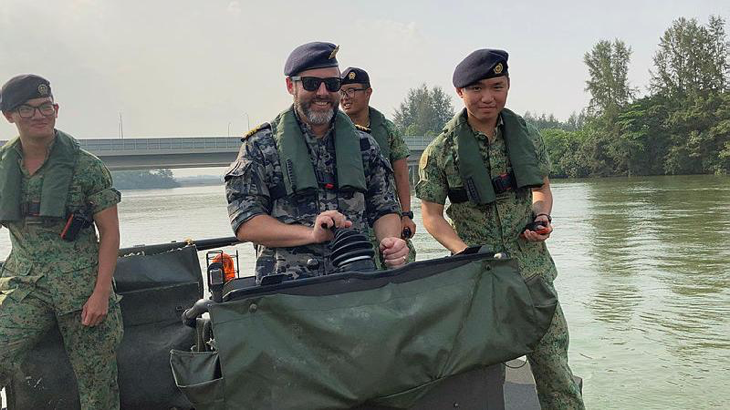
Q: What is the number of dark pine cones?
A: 0